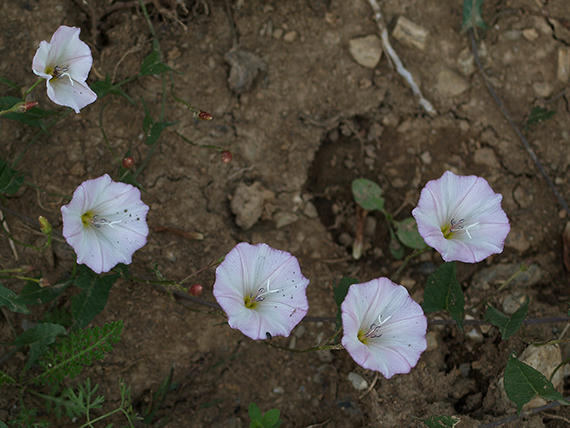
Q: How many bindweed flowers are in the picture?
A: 5